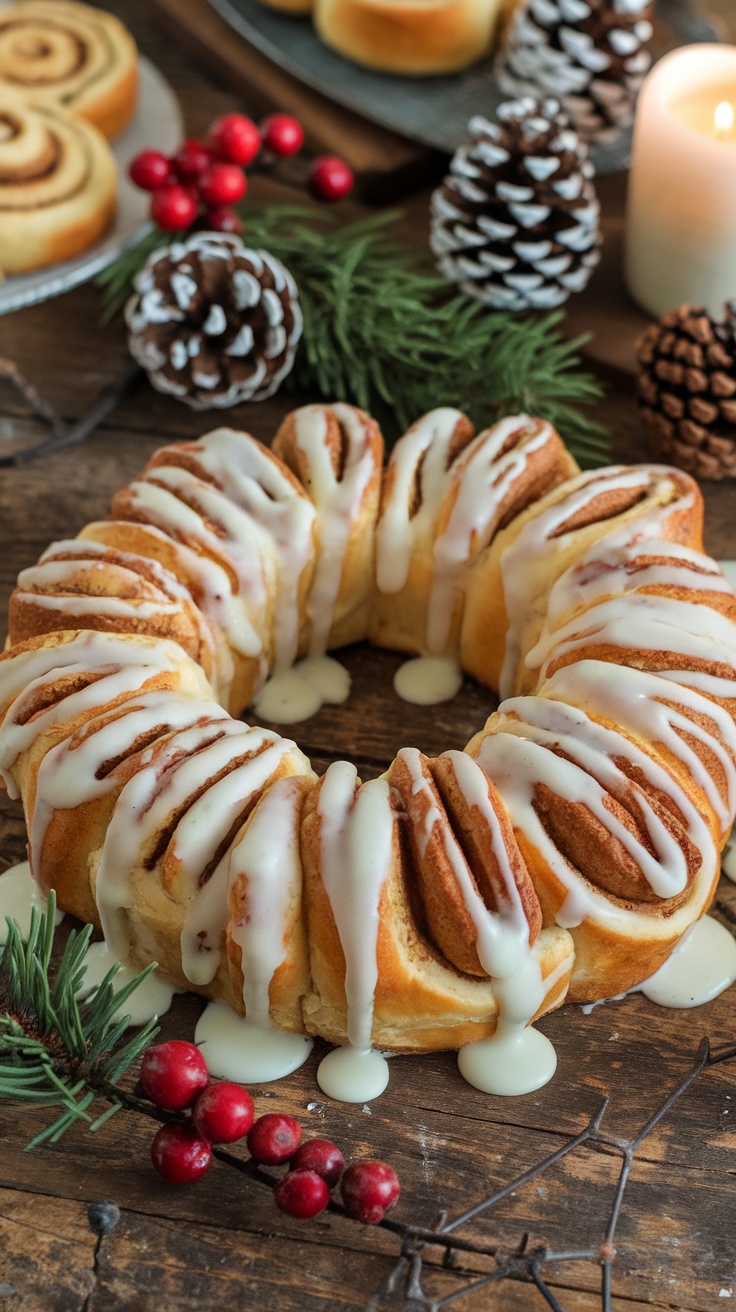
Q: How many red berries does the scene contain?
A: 15